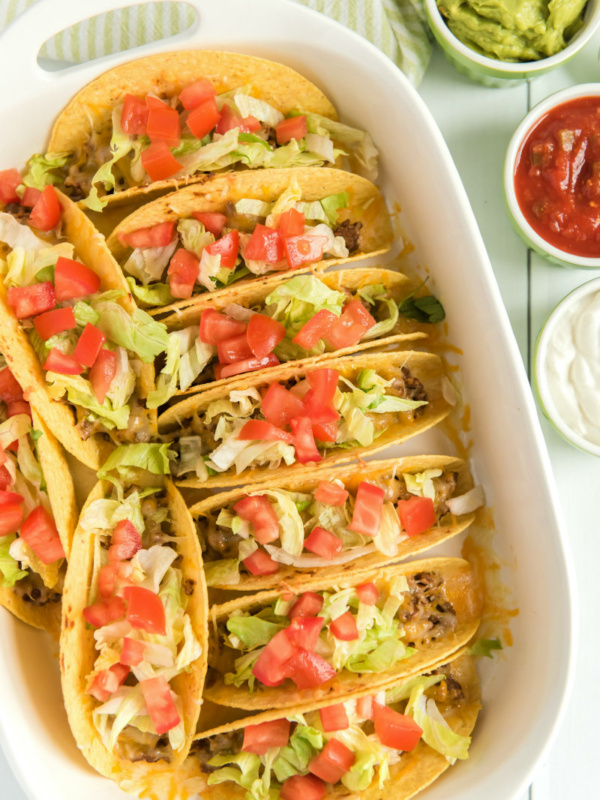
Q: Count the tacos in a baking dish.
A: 10